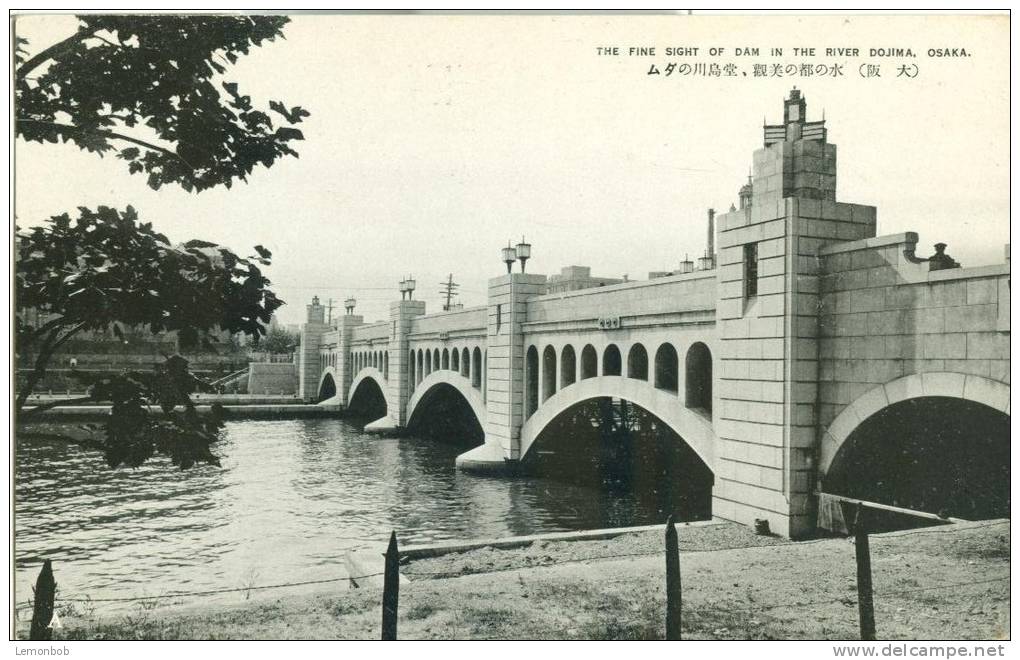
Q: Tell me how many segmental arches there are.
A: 5